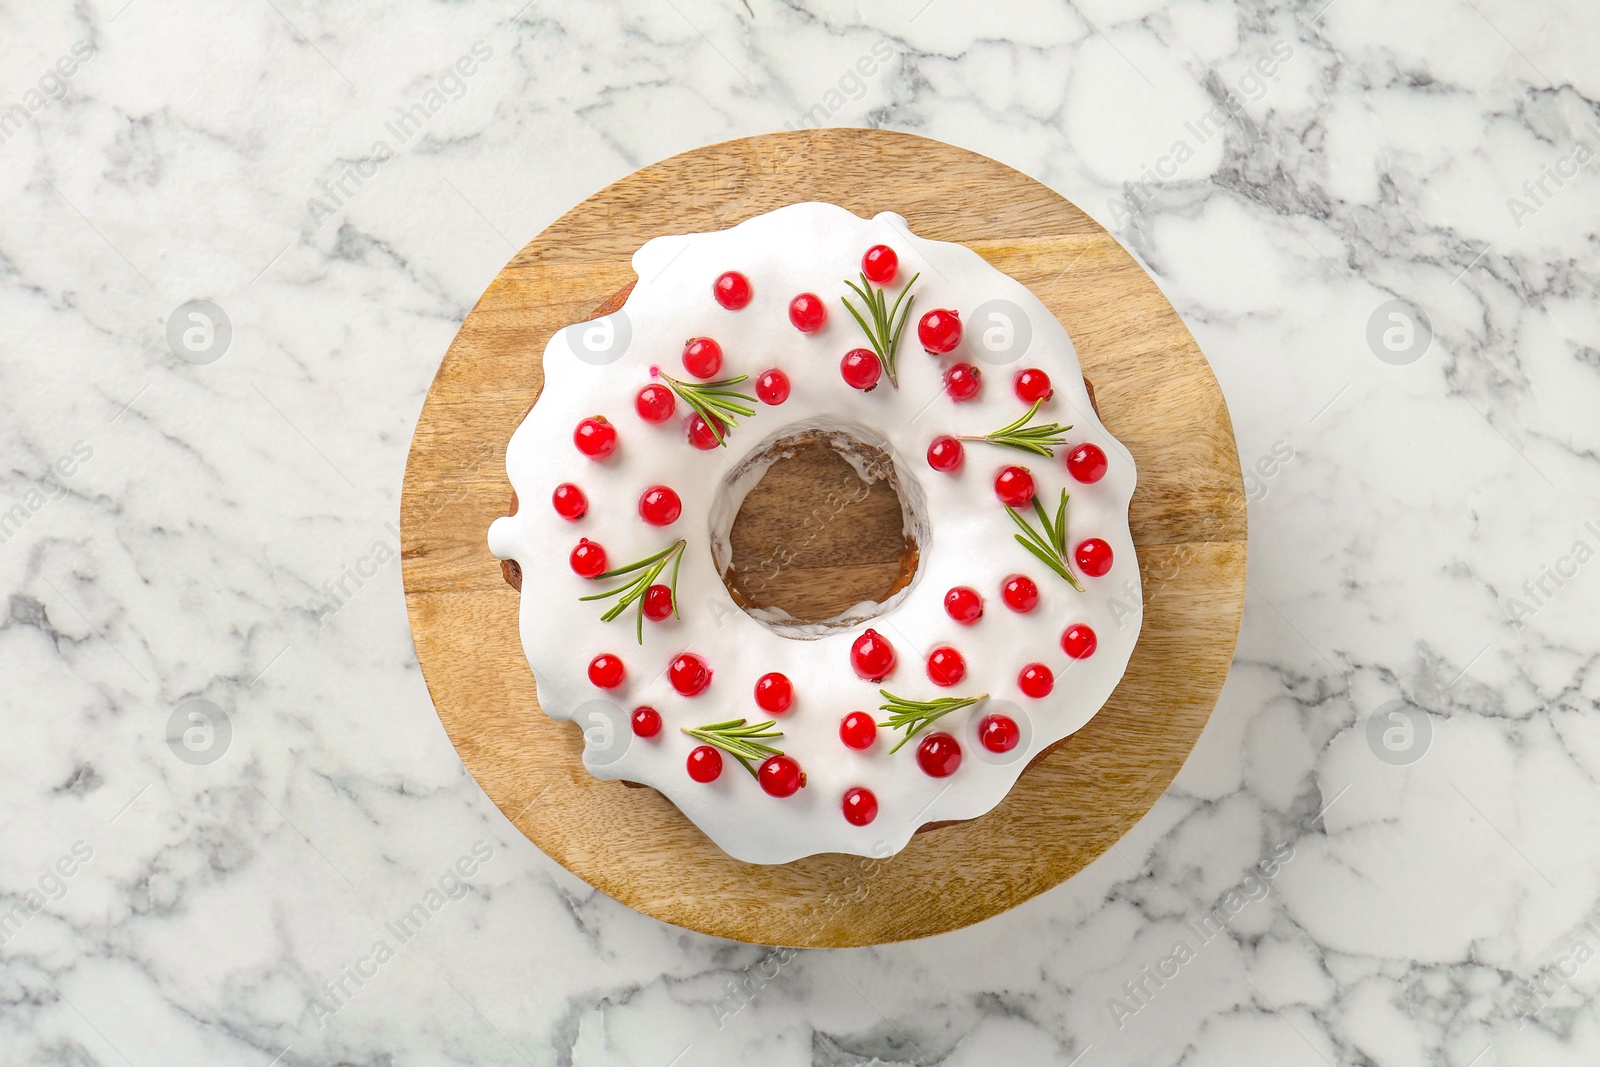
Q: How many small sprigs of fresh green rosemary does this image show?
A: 7